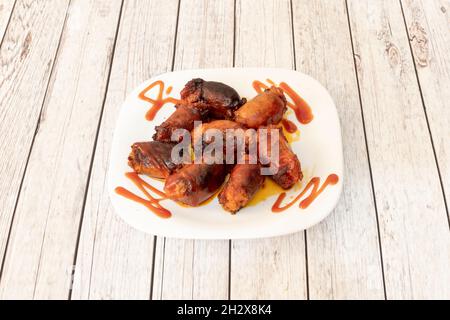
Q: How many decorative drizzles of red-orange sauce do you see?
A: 4